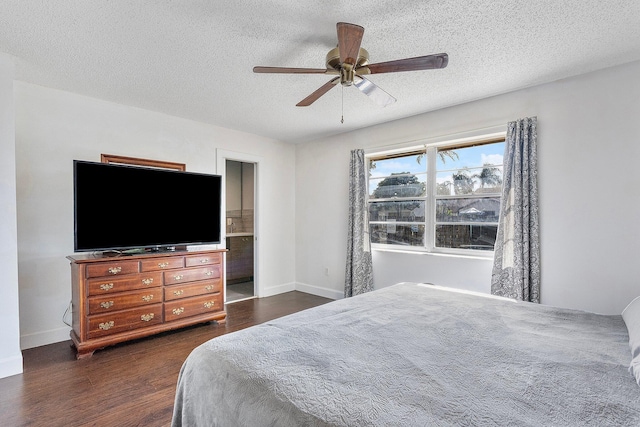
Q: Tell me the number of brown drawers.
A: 9